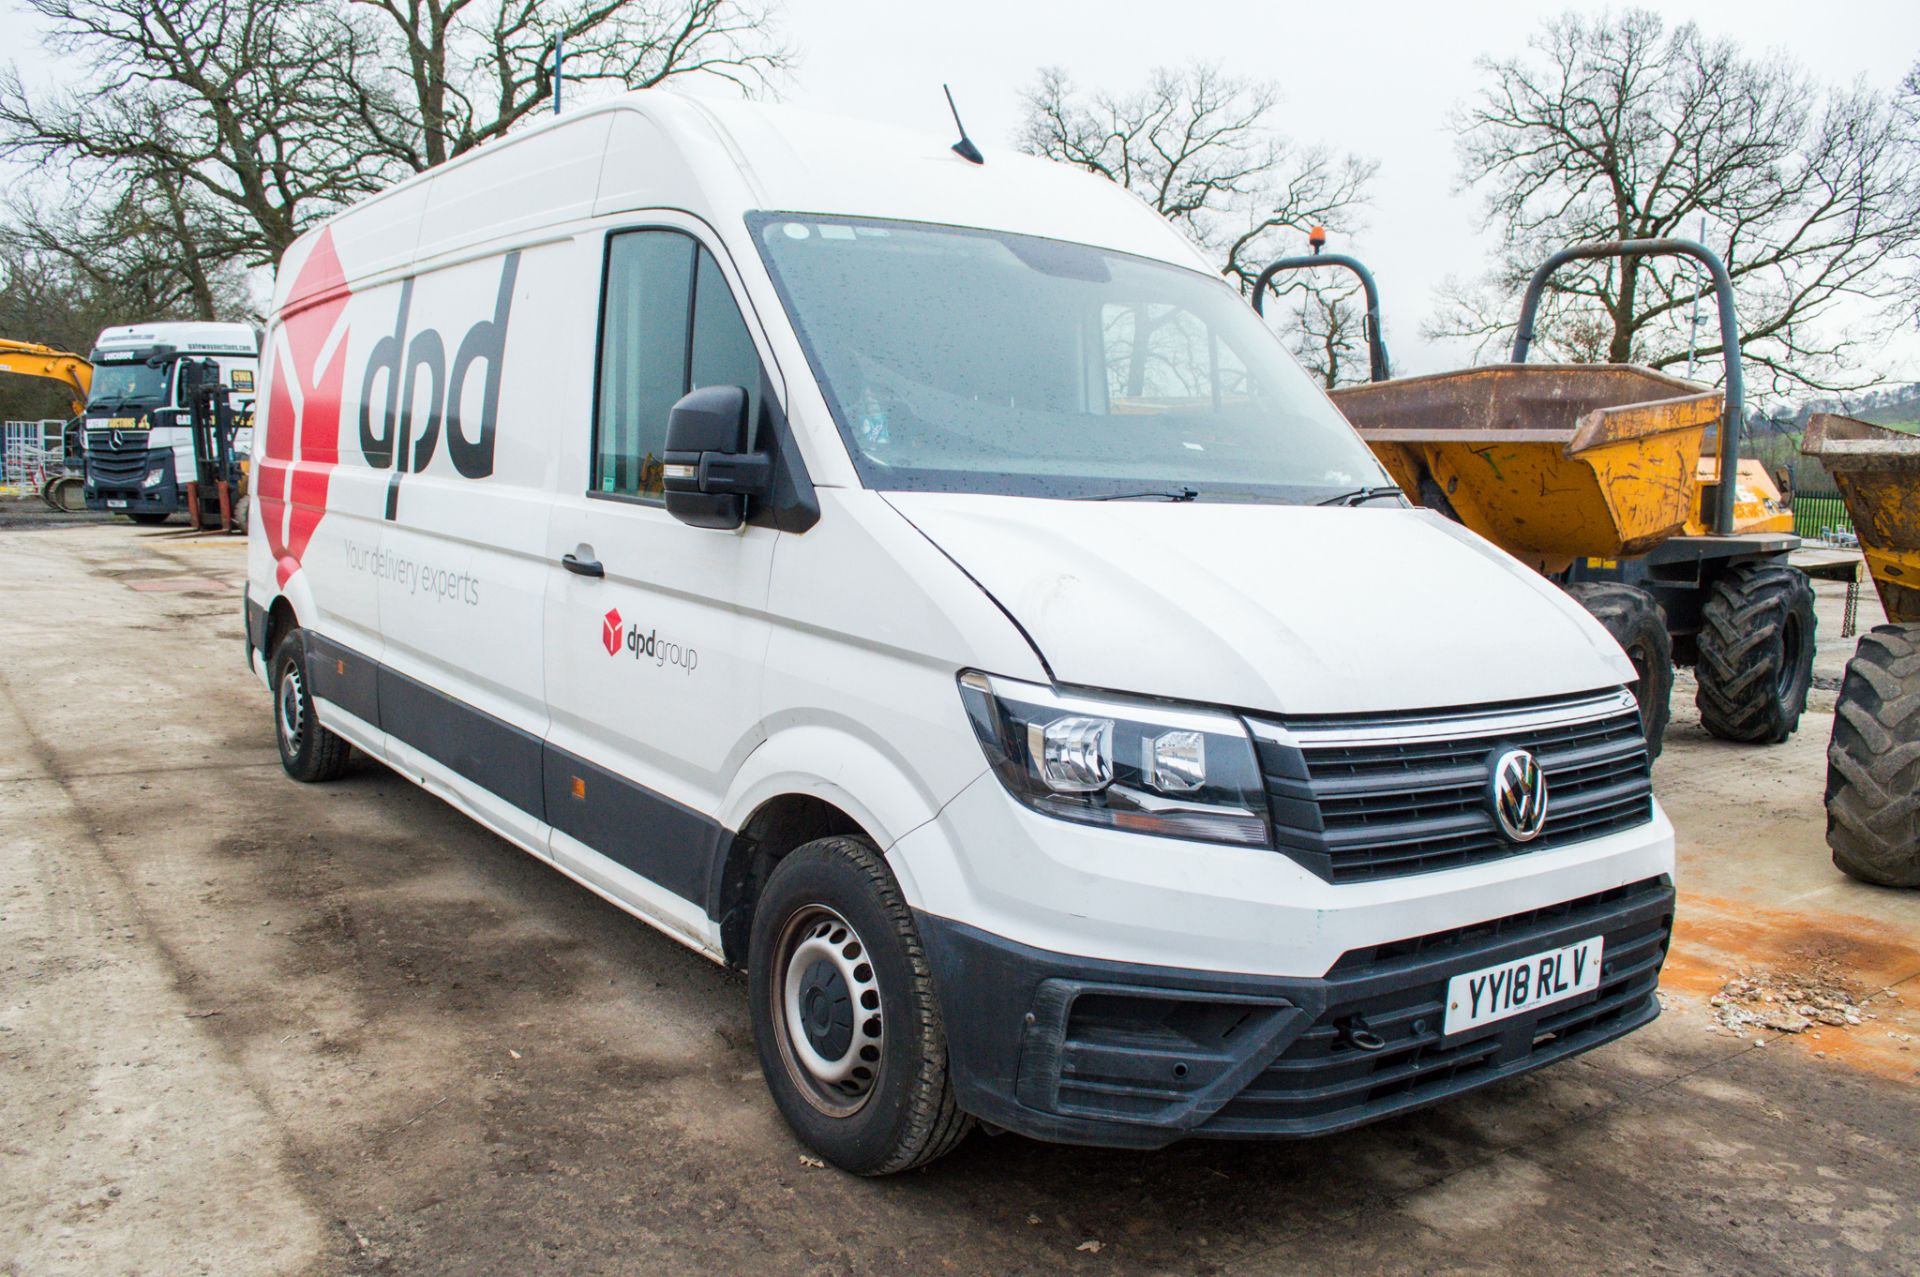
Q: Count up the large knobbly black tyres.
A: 3